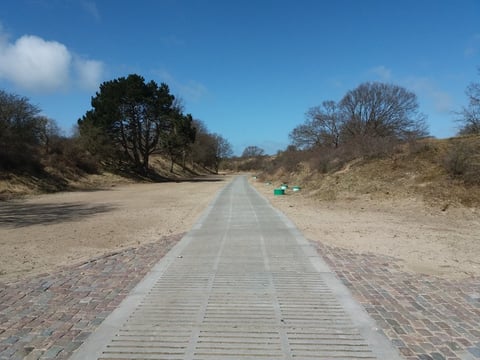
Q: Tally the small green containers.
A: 3